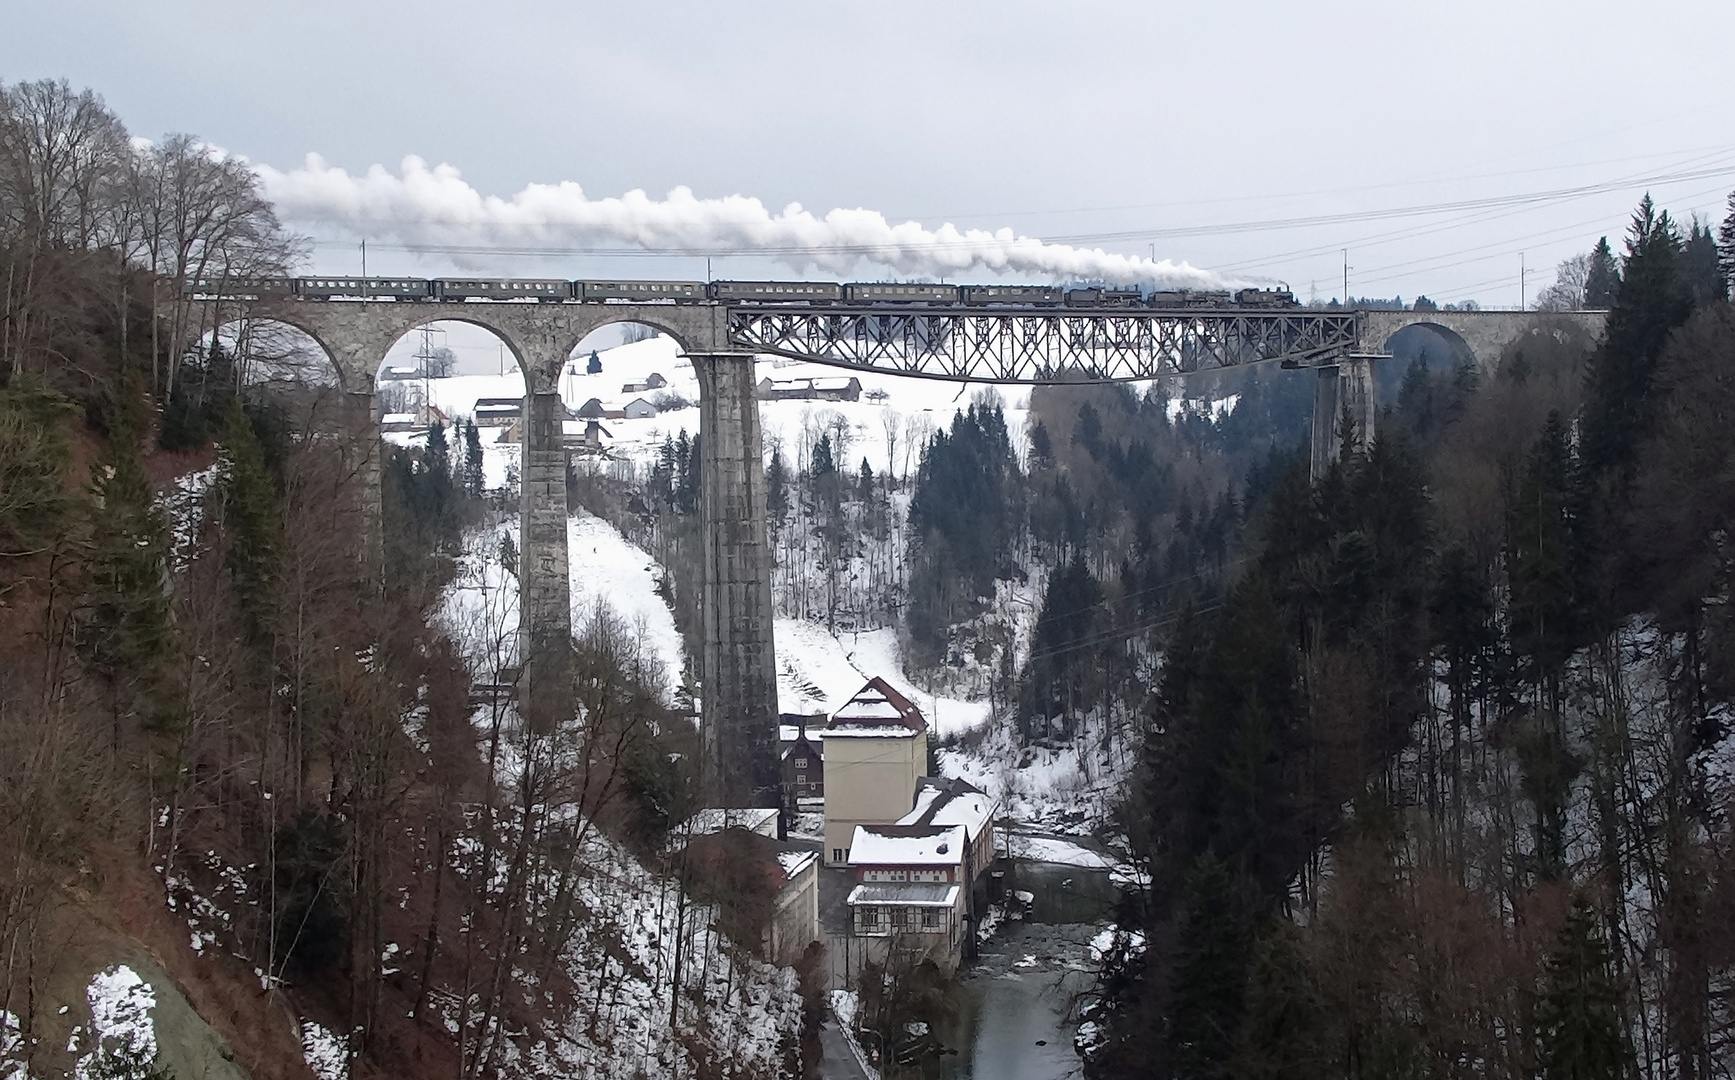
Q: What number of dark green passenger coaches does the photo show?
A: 7